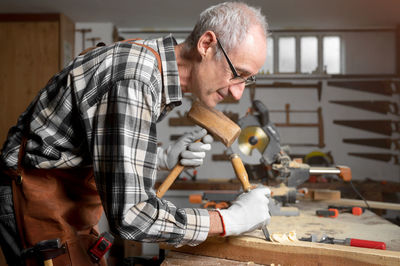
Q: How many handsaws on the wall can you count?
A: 5